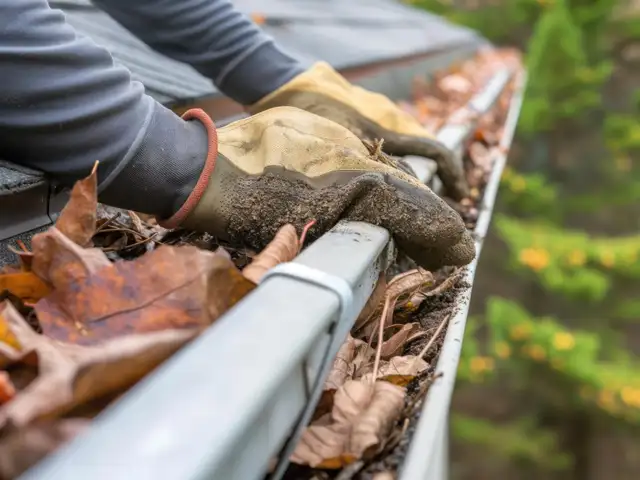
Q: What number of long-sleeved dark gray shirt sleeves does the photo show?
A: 2